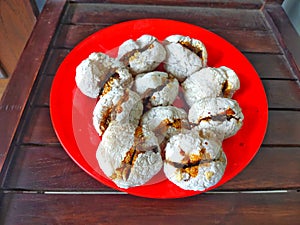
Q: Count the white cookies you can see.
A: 10